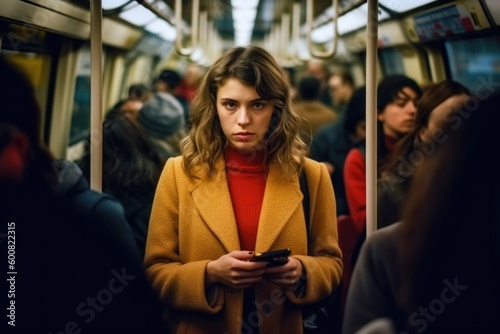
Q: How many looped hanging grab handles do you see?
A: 2